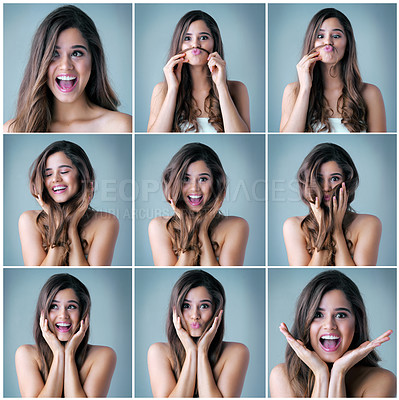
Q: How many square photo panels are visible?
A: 9